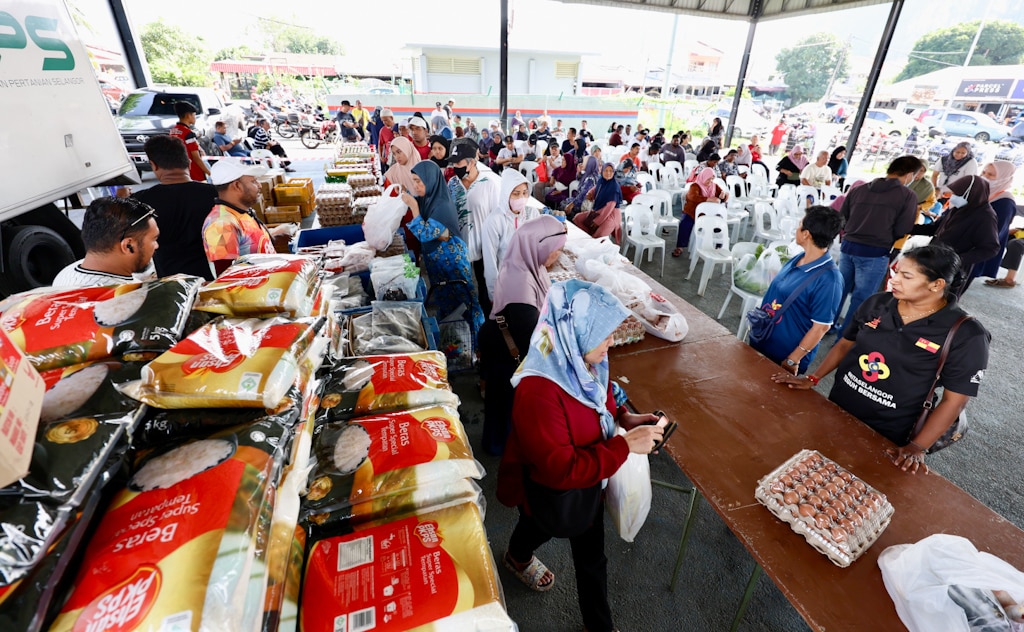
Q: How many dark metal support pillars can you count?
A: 4